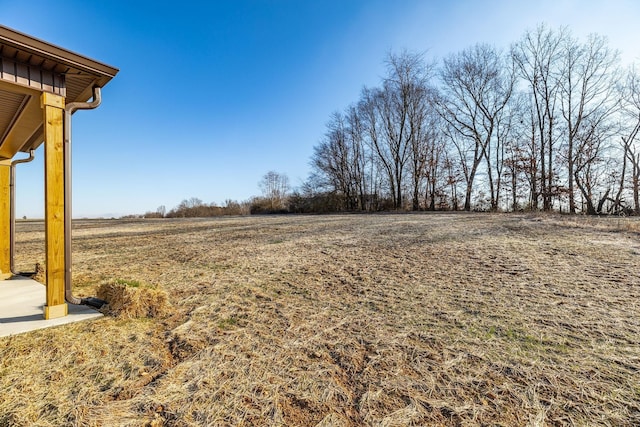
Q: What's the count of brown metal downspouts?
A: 2